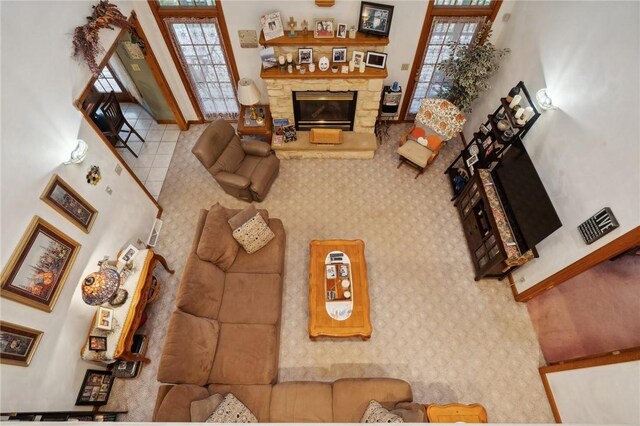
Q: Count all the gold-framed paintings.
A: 3